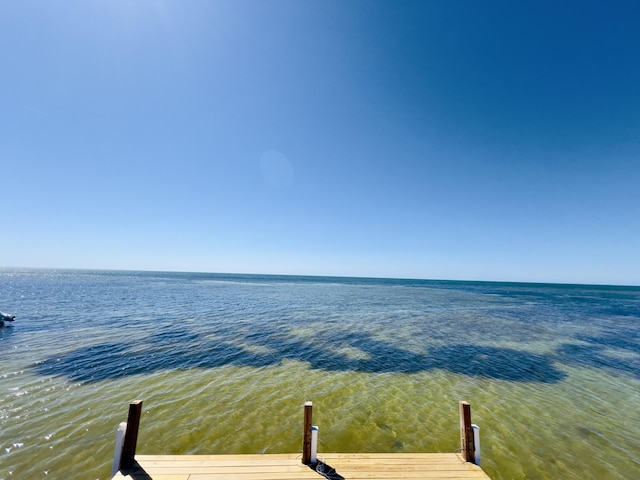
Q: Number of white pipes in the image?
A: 3